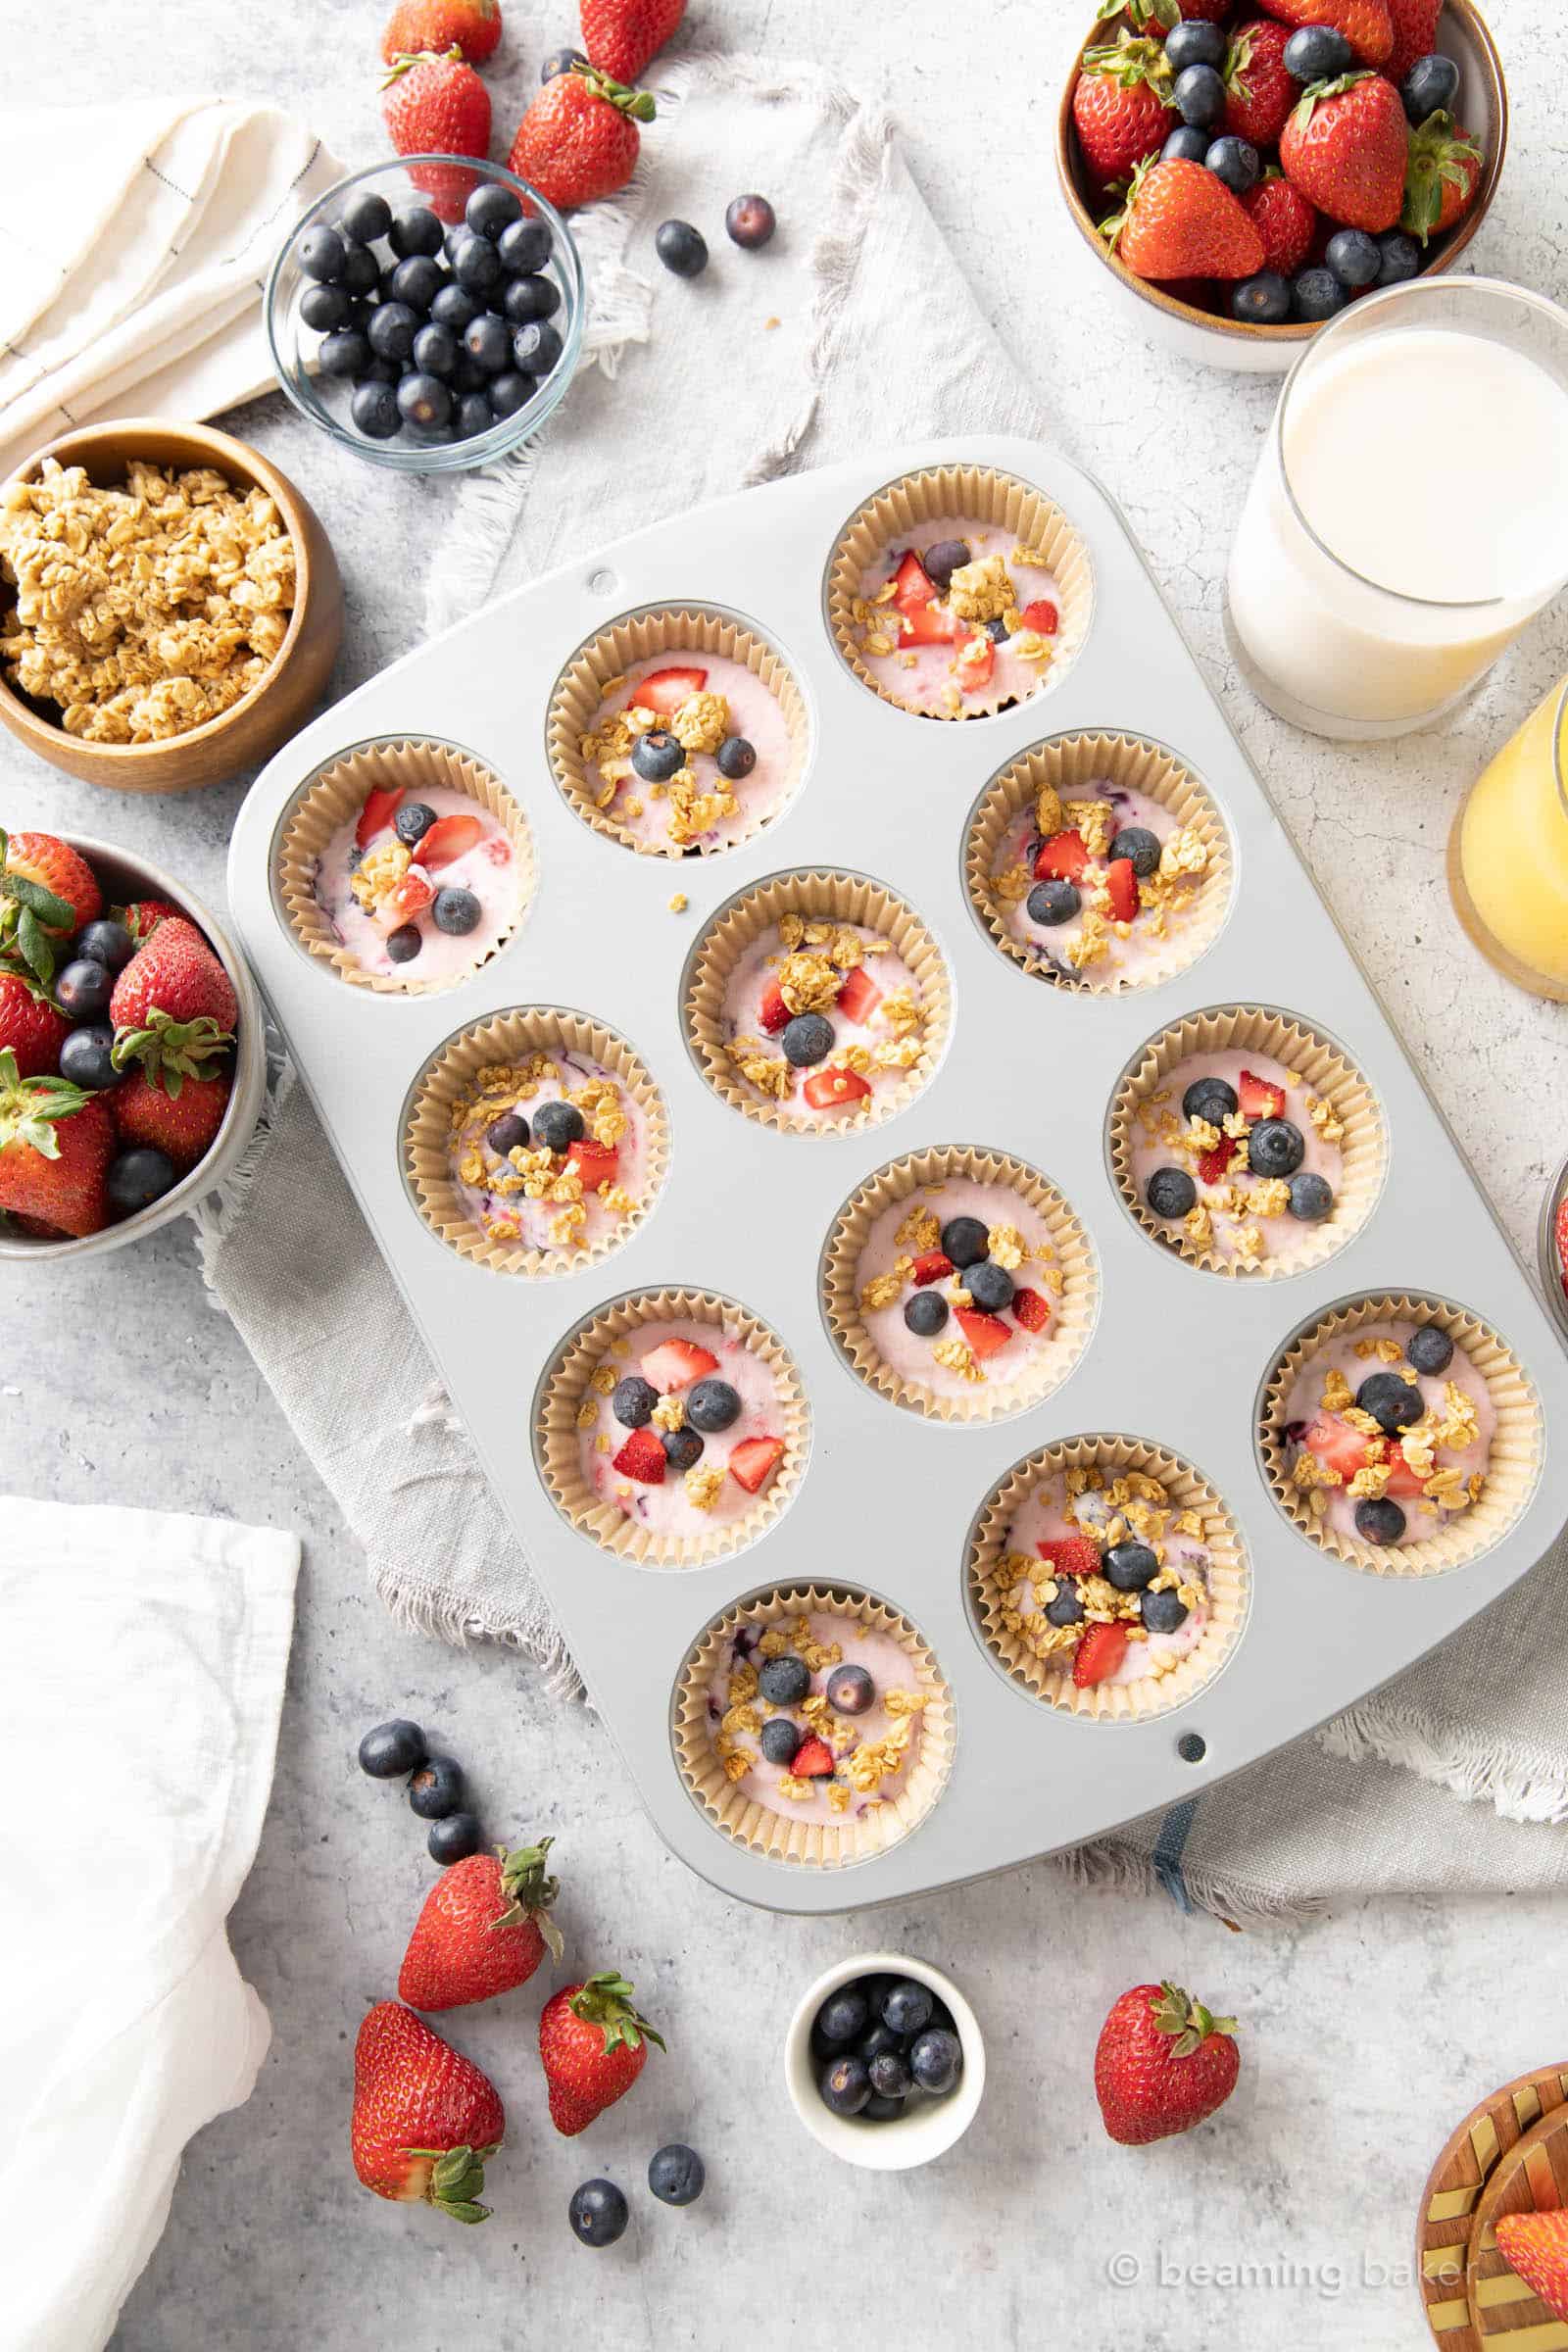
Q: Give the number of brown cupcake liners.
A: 12